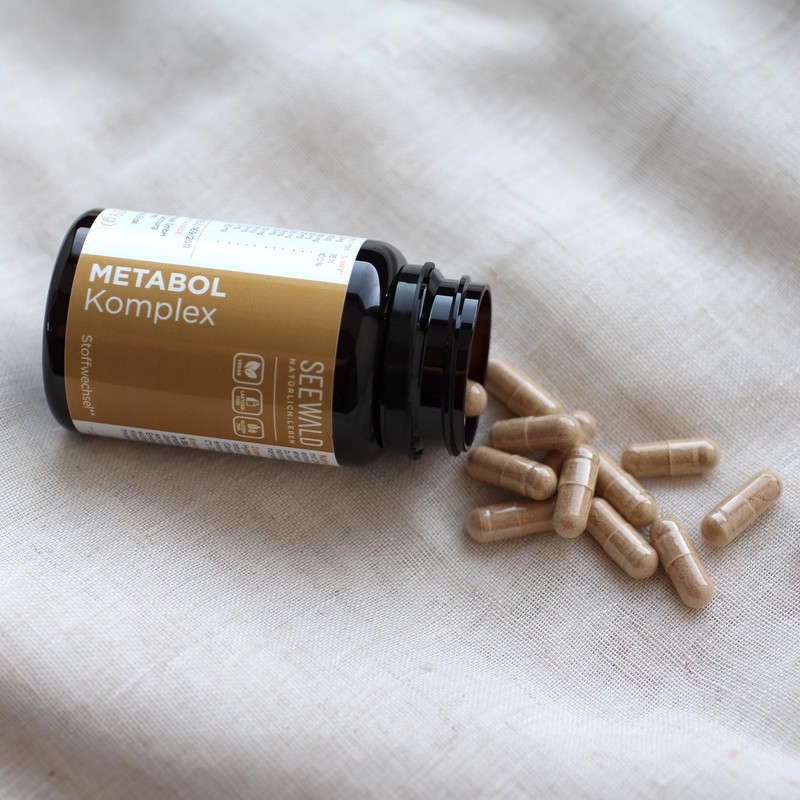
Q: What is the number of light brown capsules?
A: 12